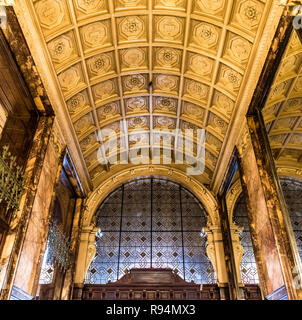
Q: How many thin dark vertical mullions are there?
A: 3